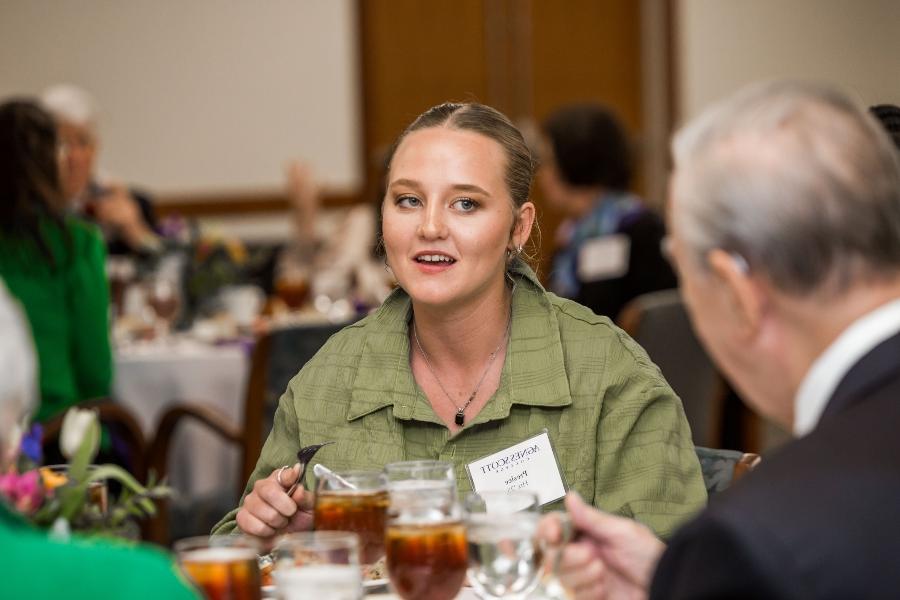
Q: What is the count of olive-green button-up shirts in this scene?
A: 1